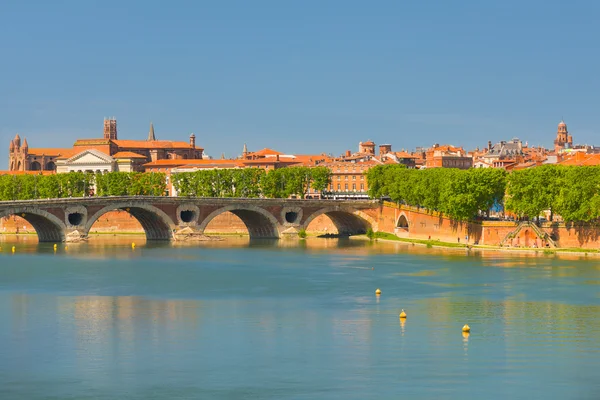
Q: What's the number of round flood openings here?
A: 3